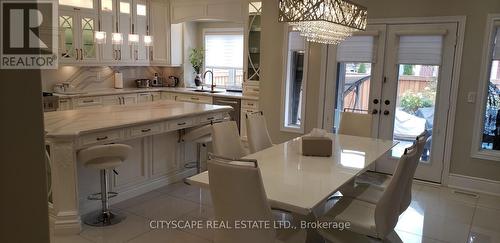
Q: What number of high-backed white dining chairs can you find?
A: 6